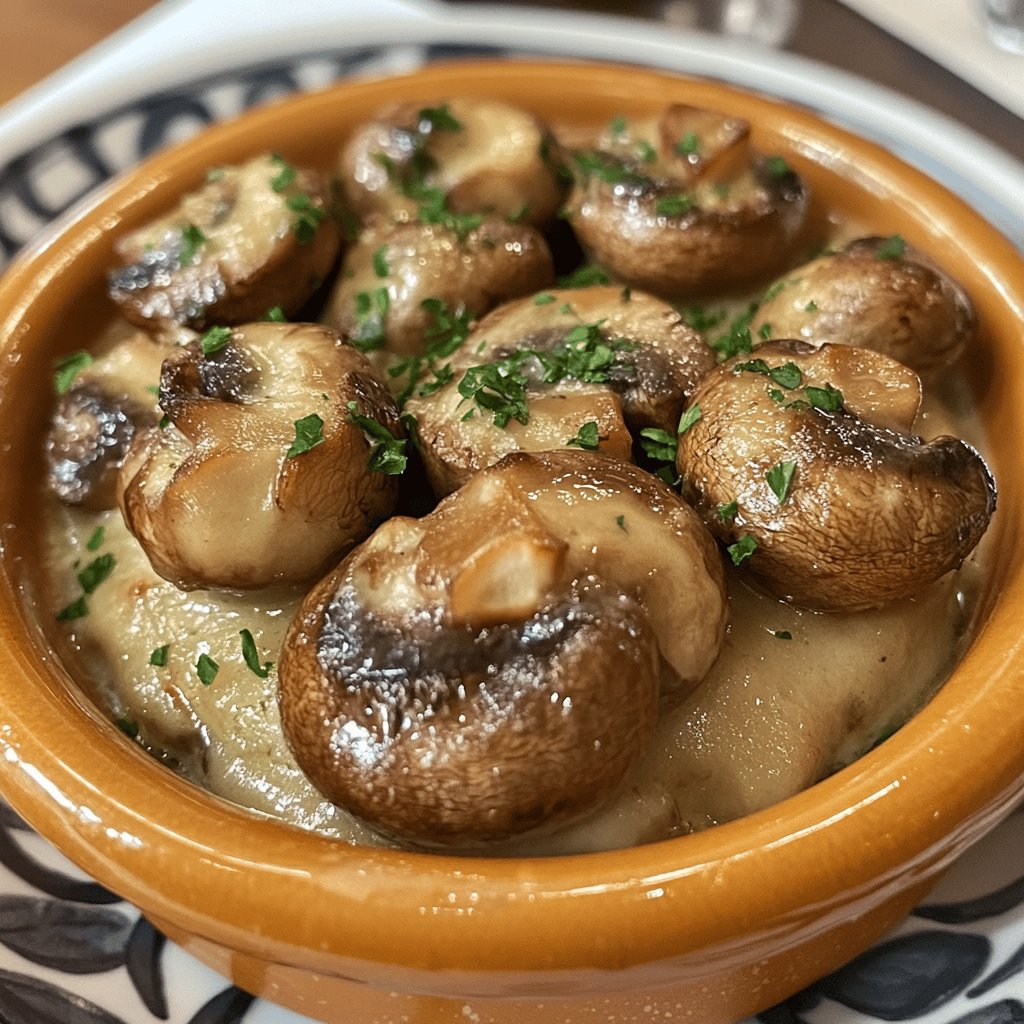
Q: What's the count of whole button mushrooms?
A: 10